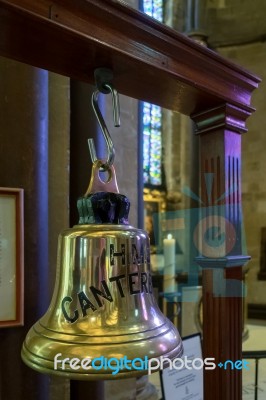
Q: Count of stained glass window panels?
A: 2